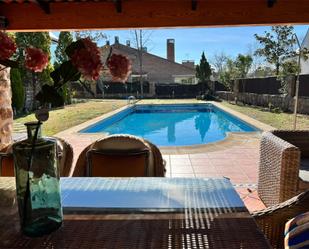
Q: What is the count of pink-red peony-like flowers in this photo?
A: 4